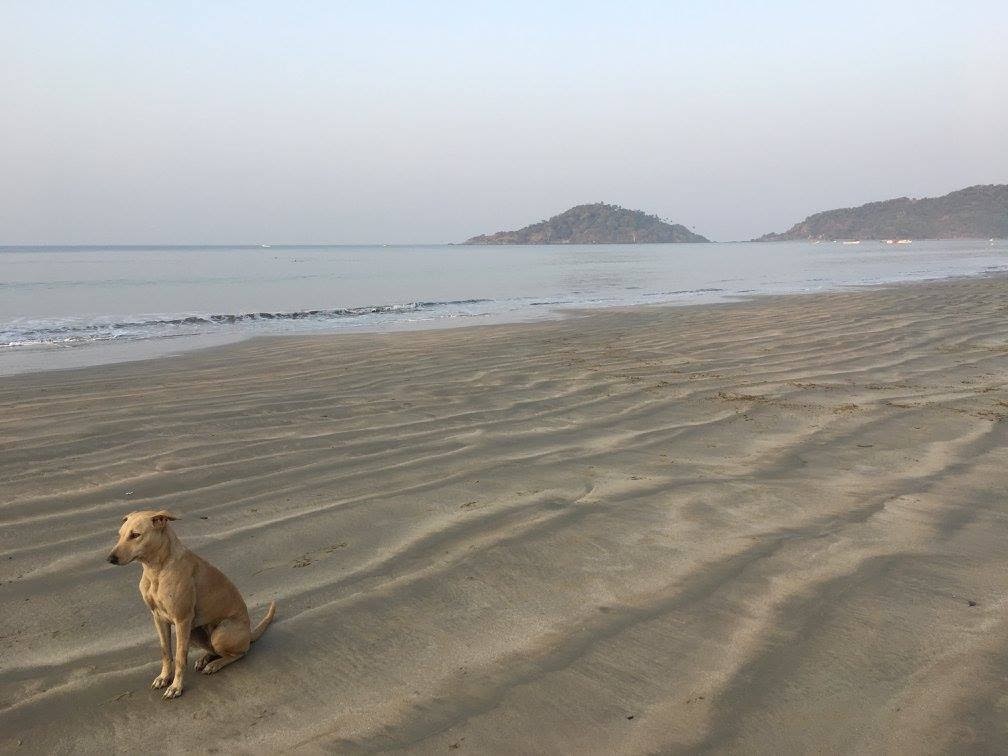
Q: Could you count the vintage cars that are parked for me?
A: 0